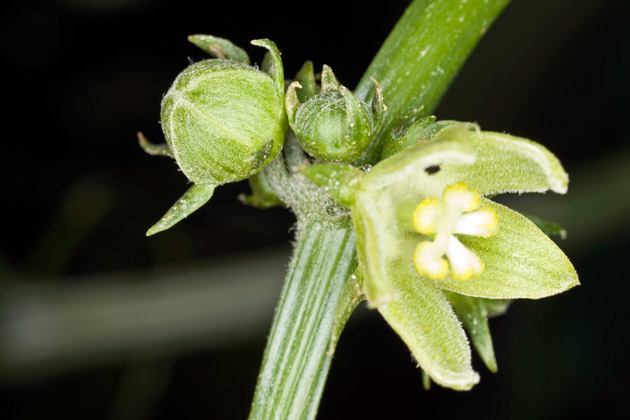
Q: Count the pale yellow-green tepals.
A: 5